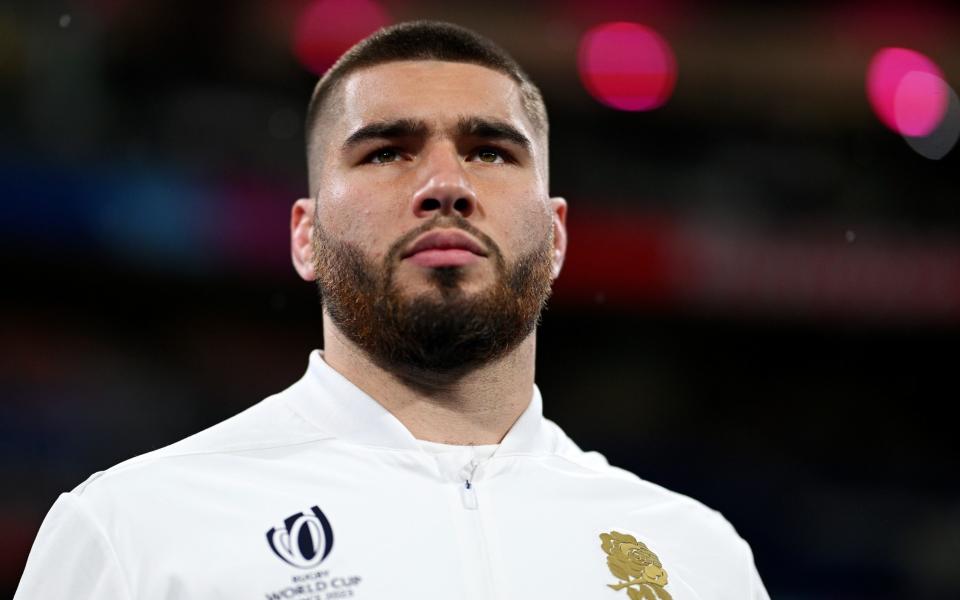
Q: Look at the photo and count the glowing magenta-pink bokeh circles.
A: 3